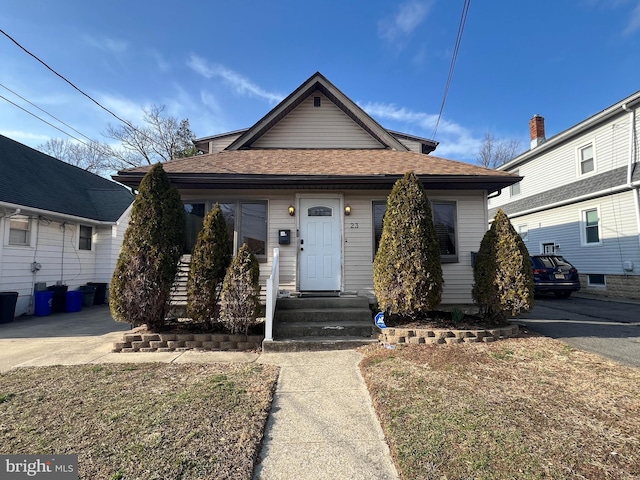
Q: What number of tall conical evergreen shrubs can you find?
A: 5